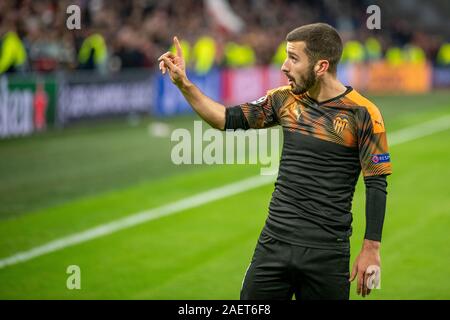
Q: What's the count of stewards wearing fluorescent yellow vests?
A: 11